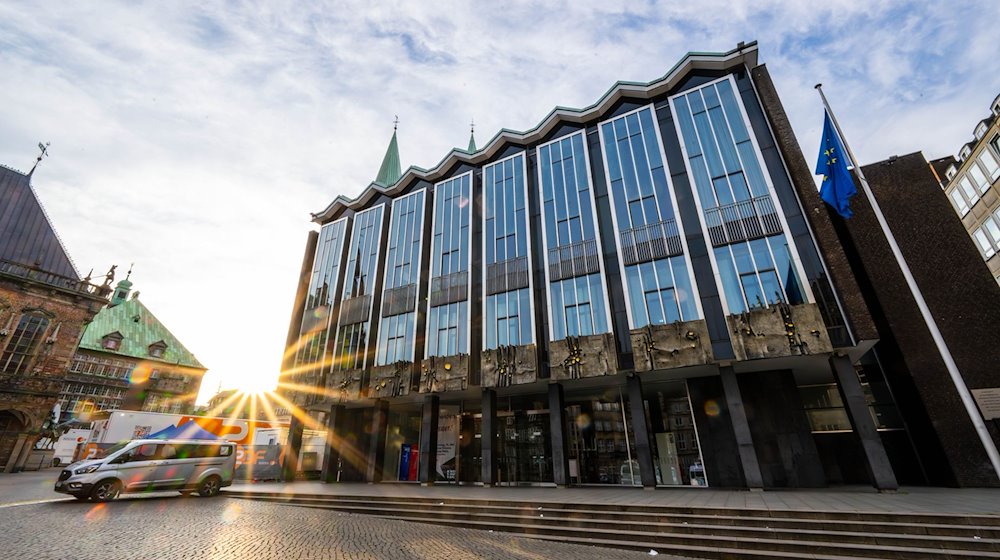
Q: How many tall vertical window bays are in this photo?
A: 8